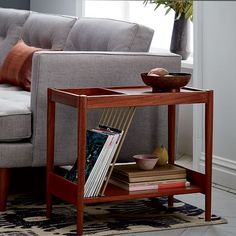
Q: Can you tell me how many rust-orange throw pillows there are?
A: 1